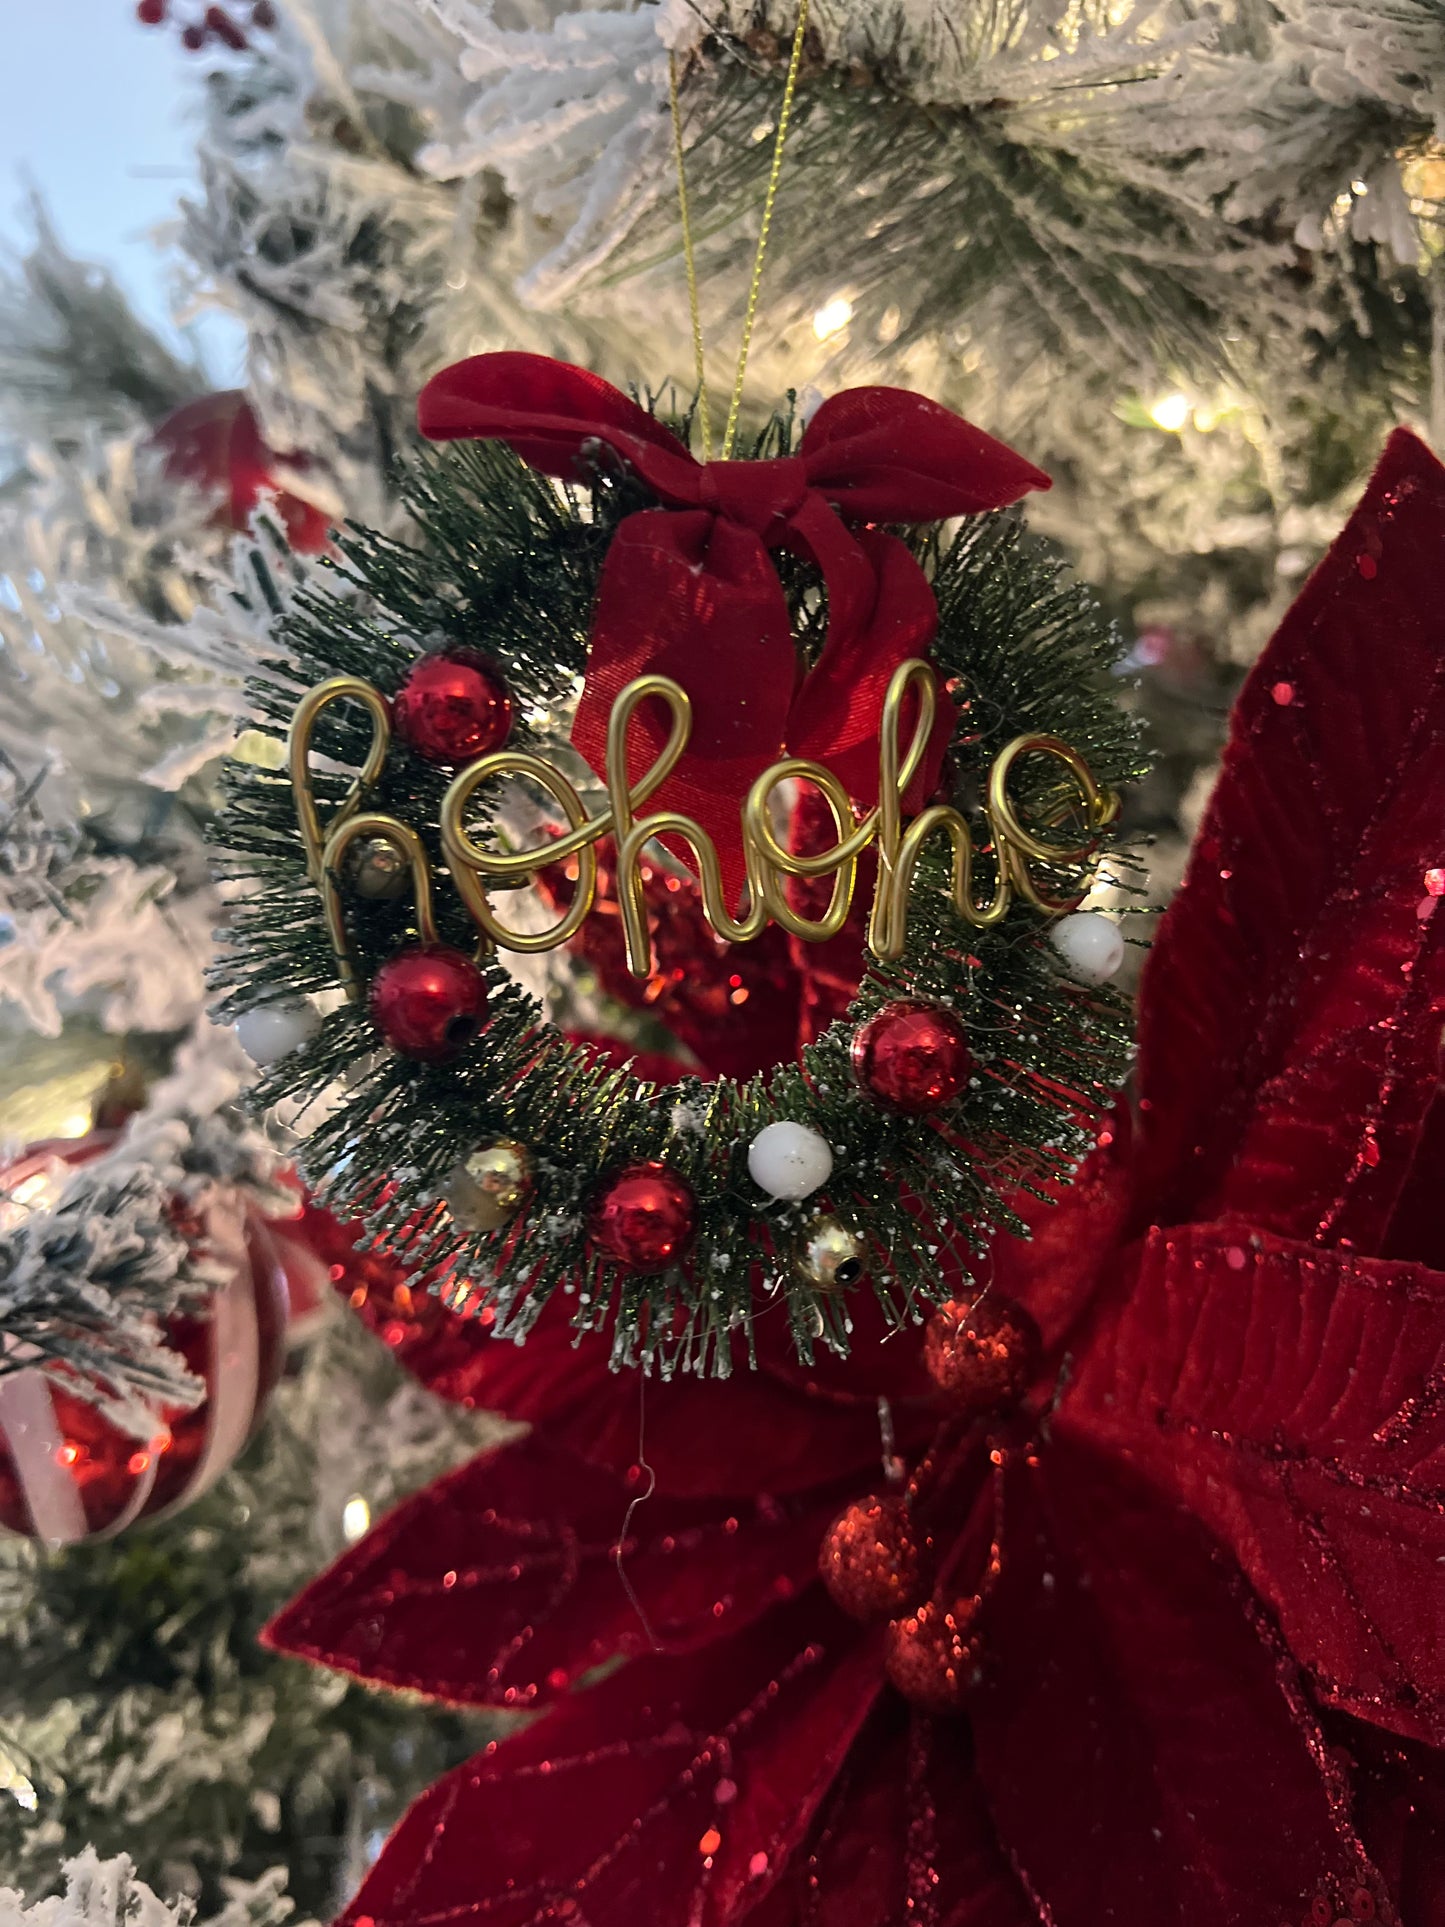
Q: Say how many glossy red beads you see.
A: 4